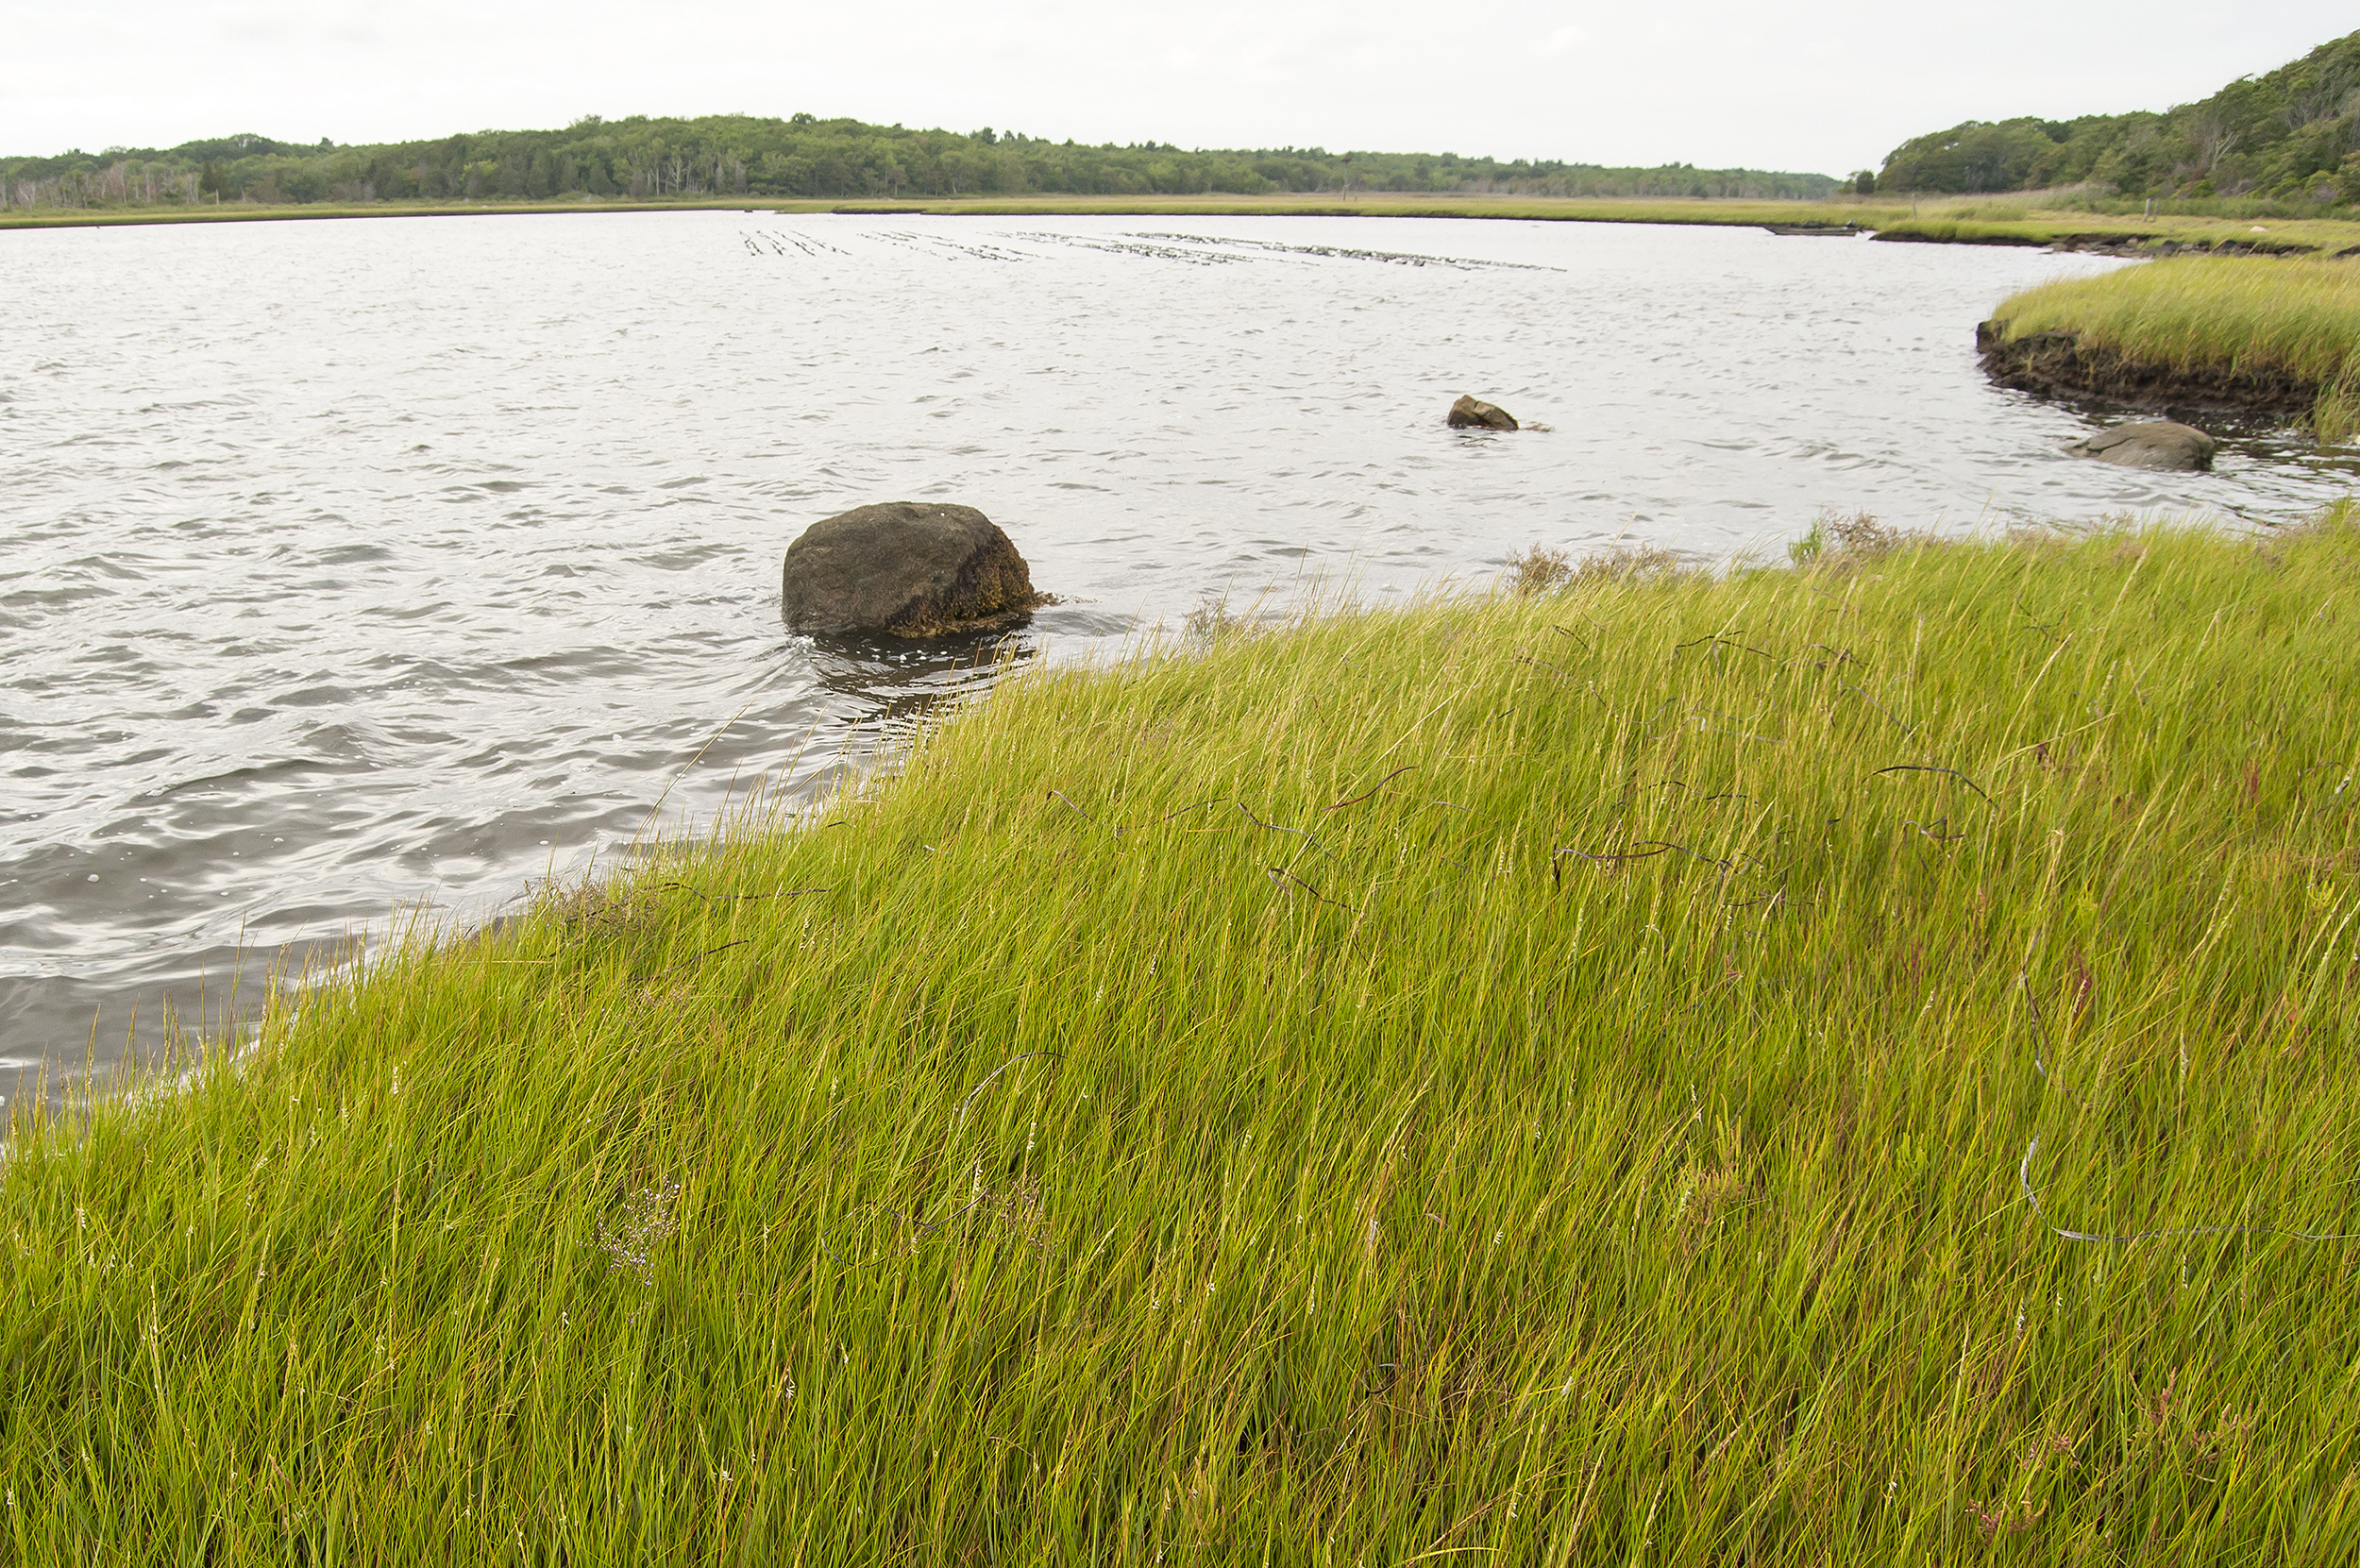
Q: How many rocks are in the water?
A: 3